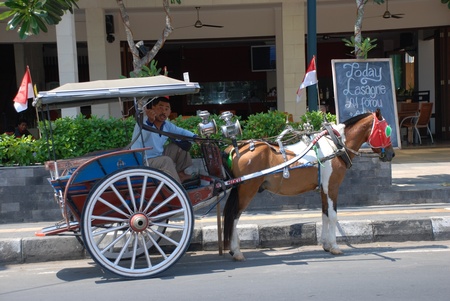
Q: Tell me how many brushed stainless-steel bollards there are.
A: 0